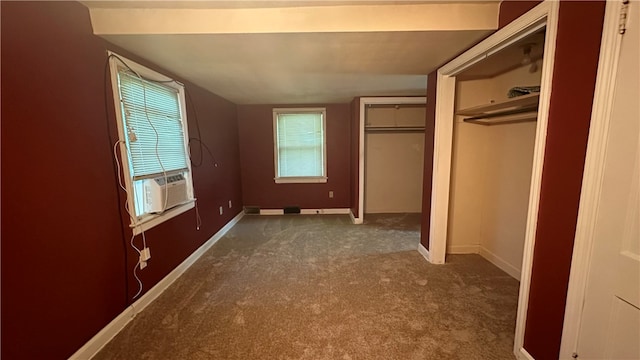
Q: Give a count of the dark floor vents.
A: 2